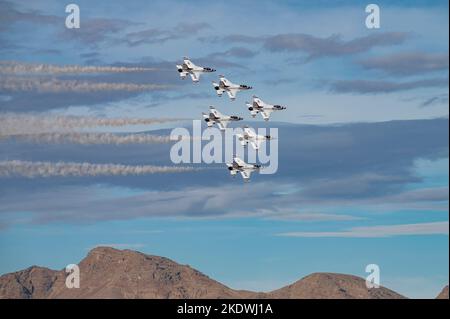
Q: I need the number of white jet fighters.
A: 6